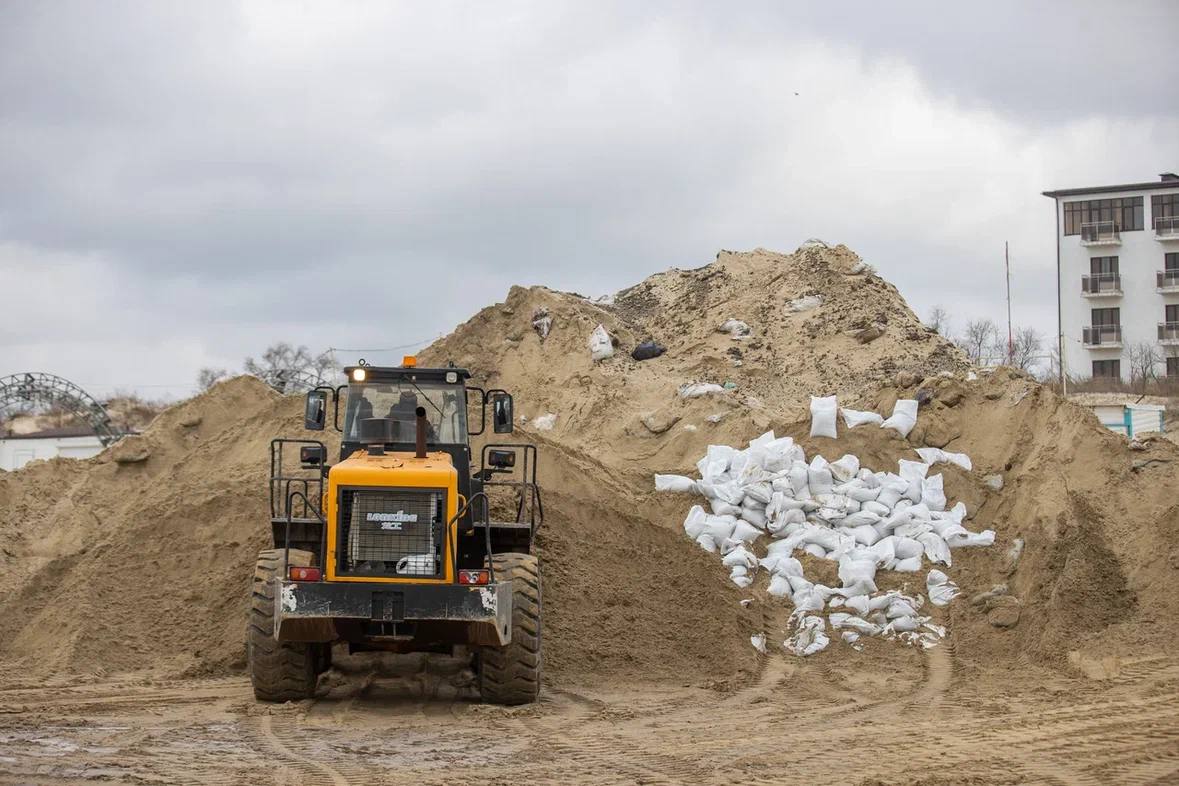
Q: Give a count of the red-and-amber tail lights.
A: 2